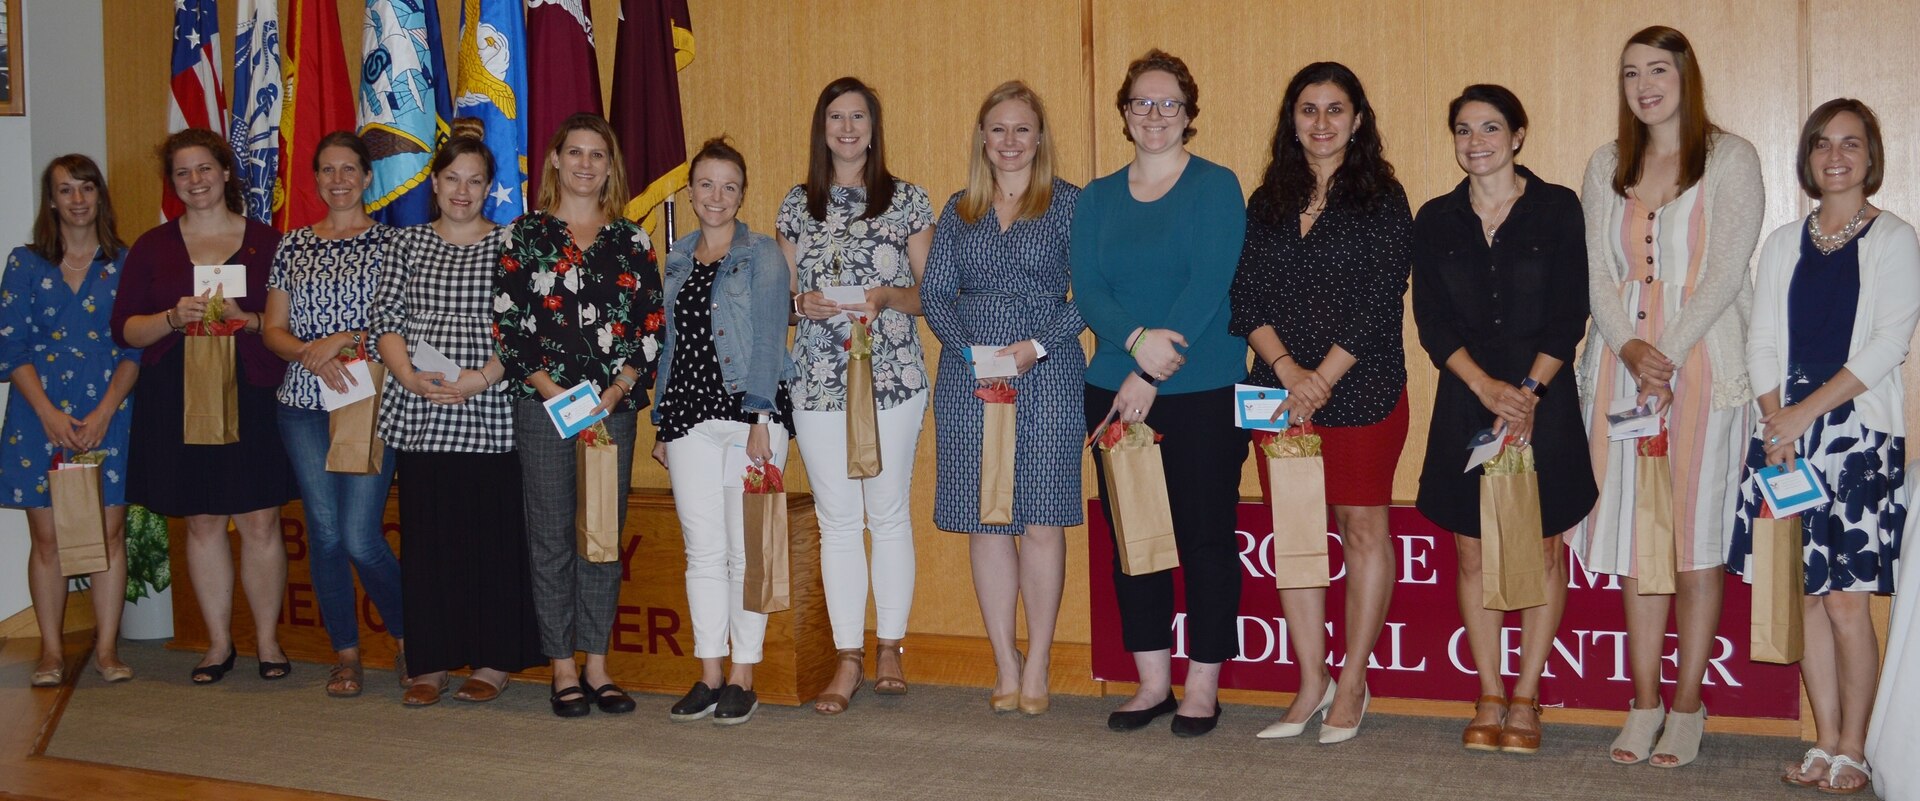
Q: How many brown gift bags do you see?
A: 12